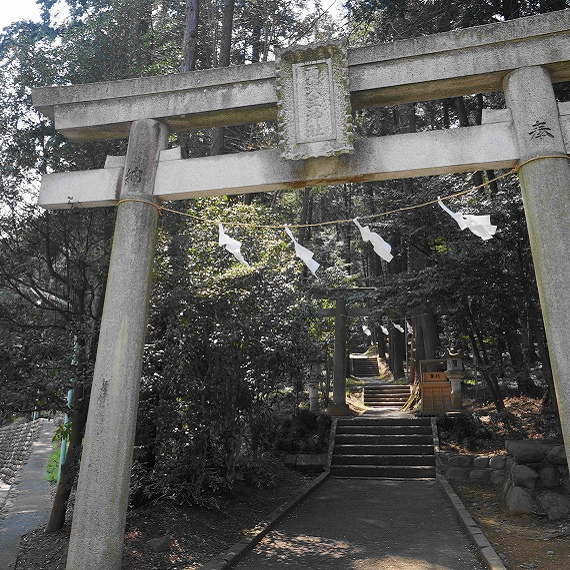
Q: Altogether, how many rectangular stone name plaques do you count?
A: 1